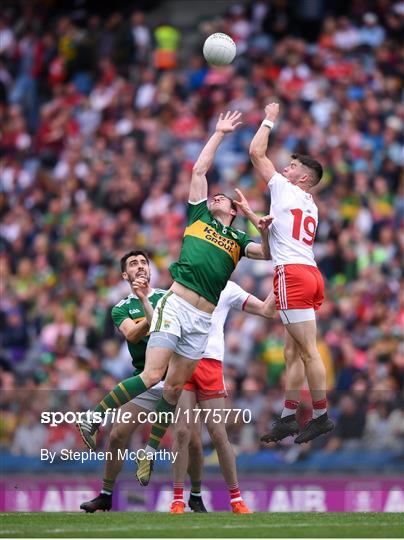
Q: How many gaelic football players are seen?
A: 4